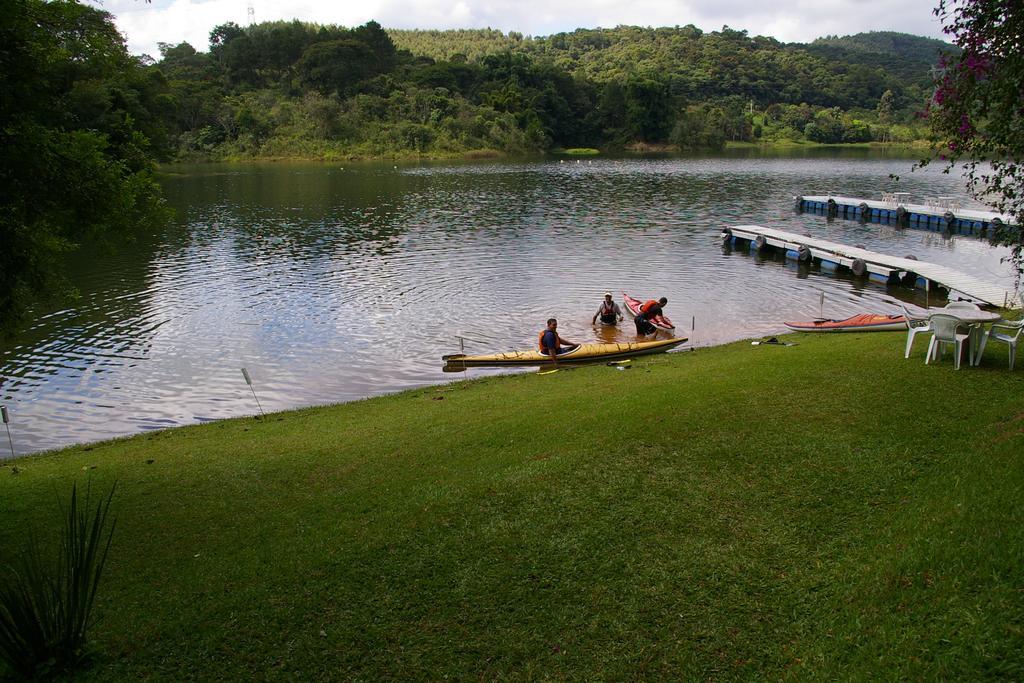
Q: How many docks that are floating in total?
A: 2